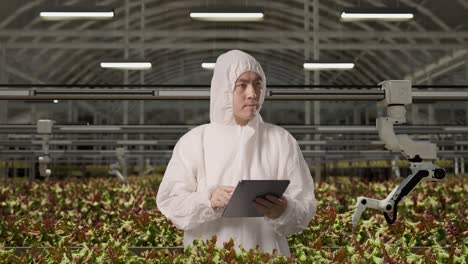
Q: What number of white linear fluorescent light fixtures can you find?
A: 6